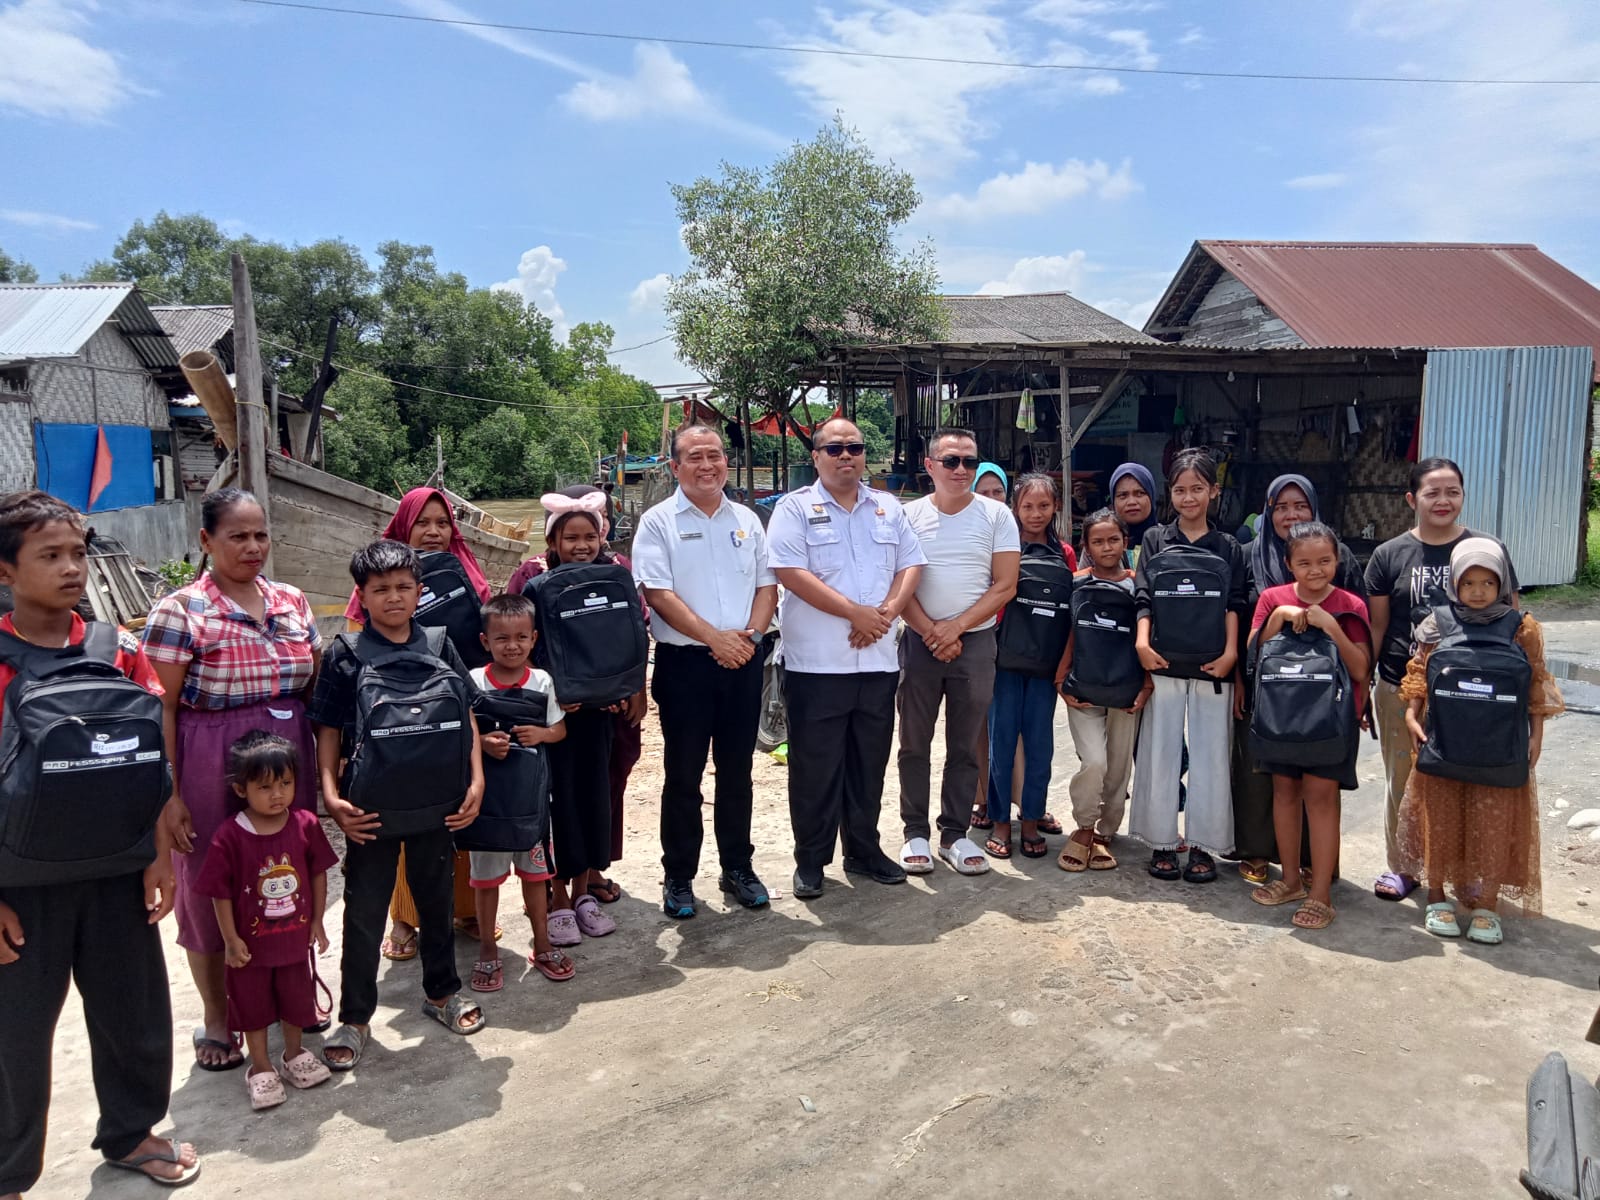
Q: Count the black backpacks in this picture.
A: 10